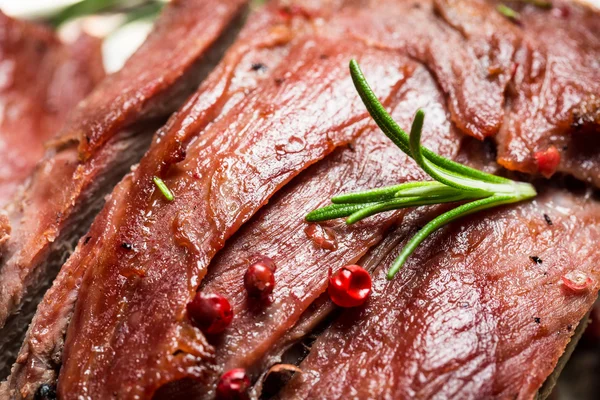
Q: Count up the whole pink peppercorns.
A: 4